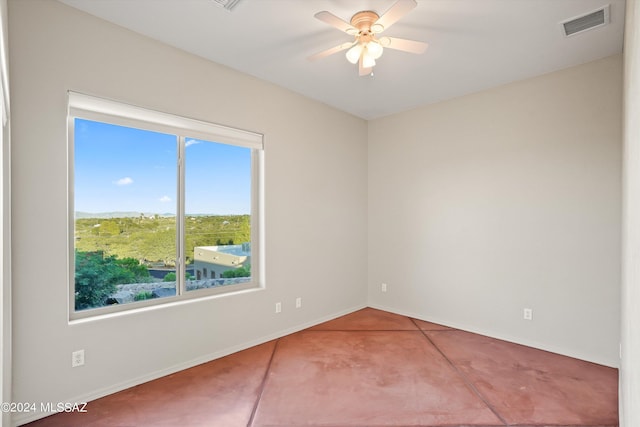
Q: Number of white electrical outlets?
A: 5